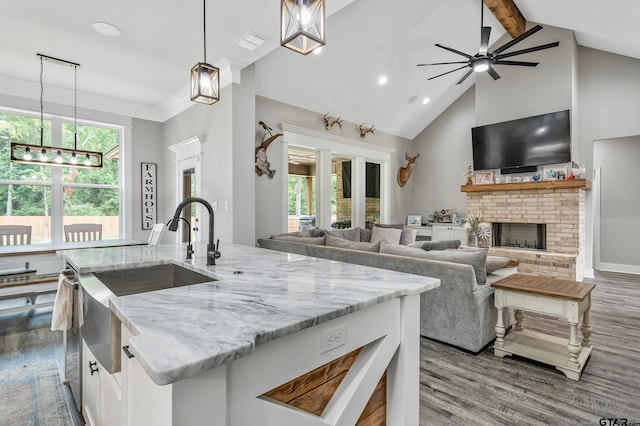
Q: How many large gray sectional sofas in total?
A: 1